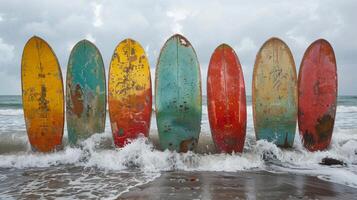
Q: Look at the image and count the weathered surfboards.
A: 7